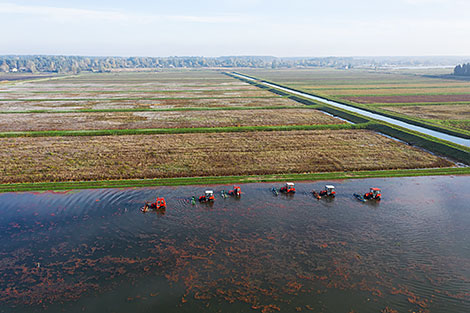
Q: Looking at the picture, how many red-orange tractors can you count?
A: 6